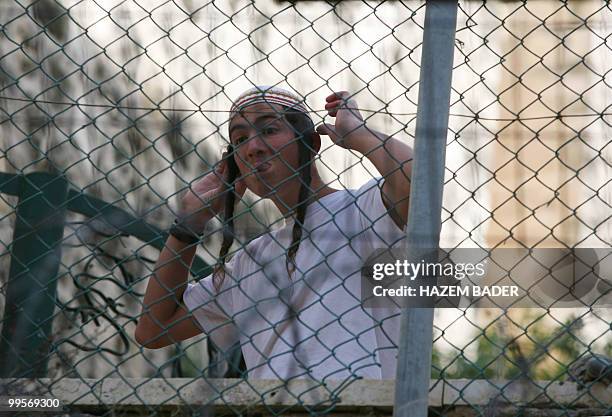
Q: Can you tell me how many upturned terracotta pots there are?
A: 0